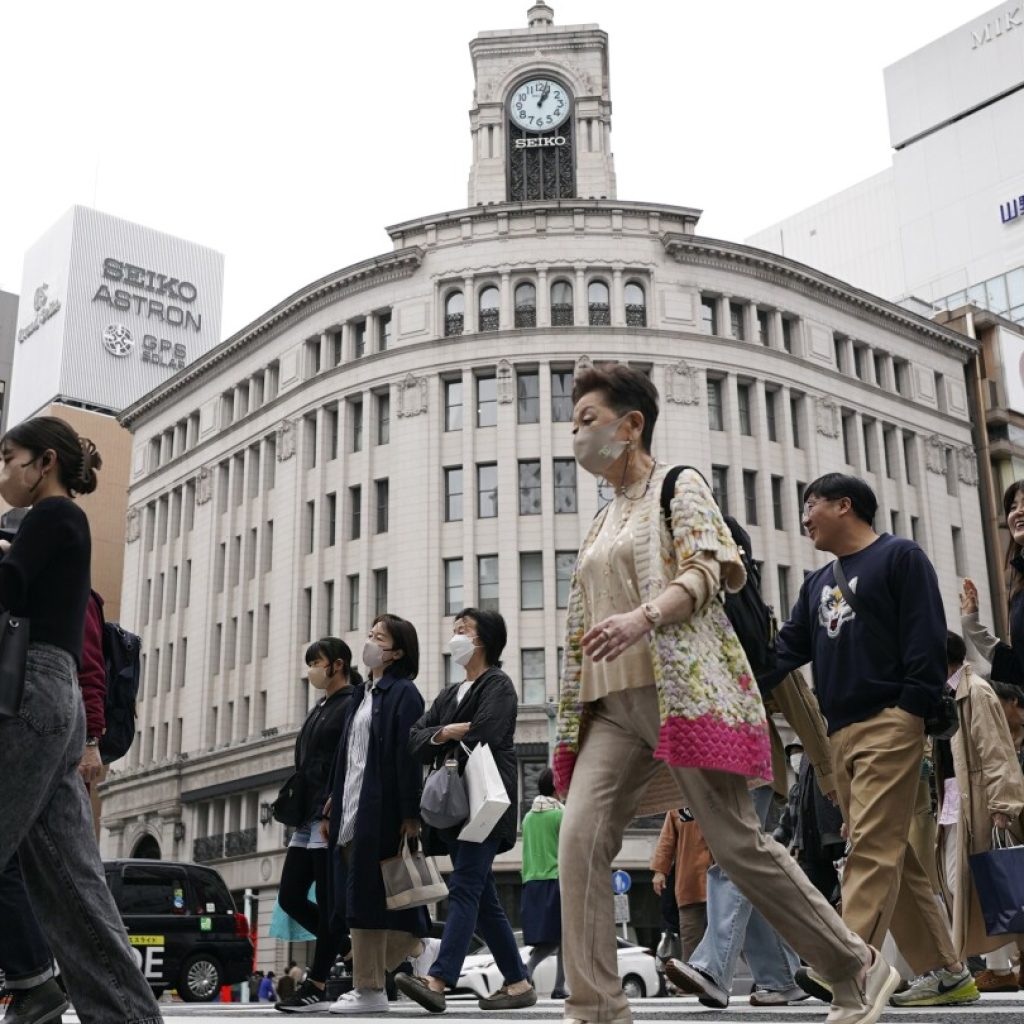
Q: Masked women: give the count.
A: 5